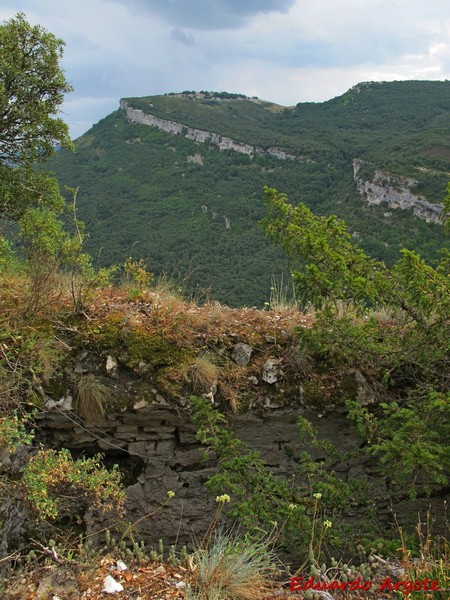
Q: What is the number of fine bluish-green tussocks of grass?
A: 1